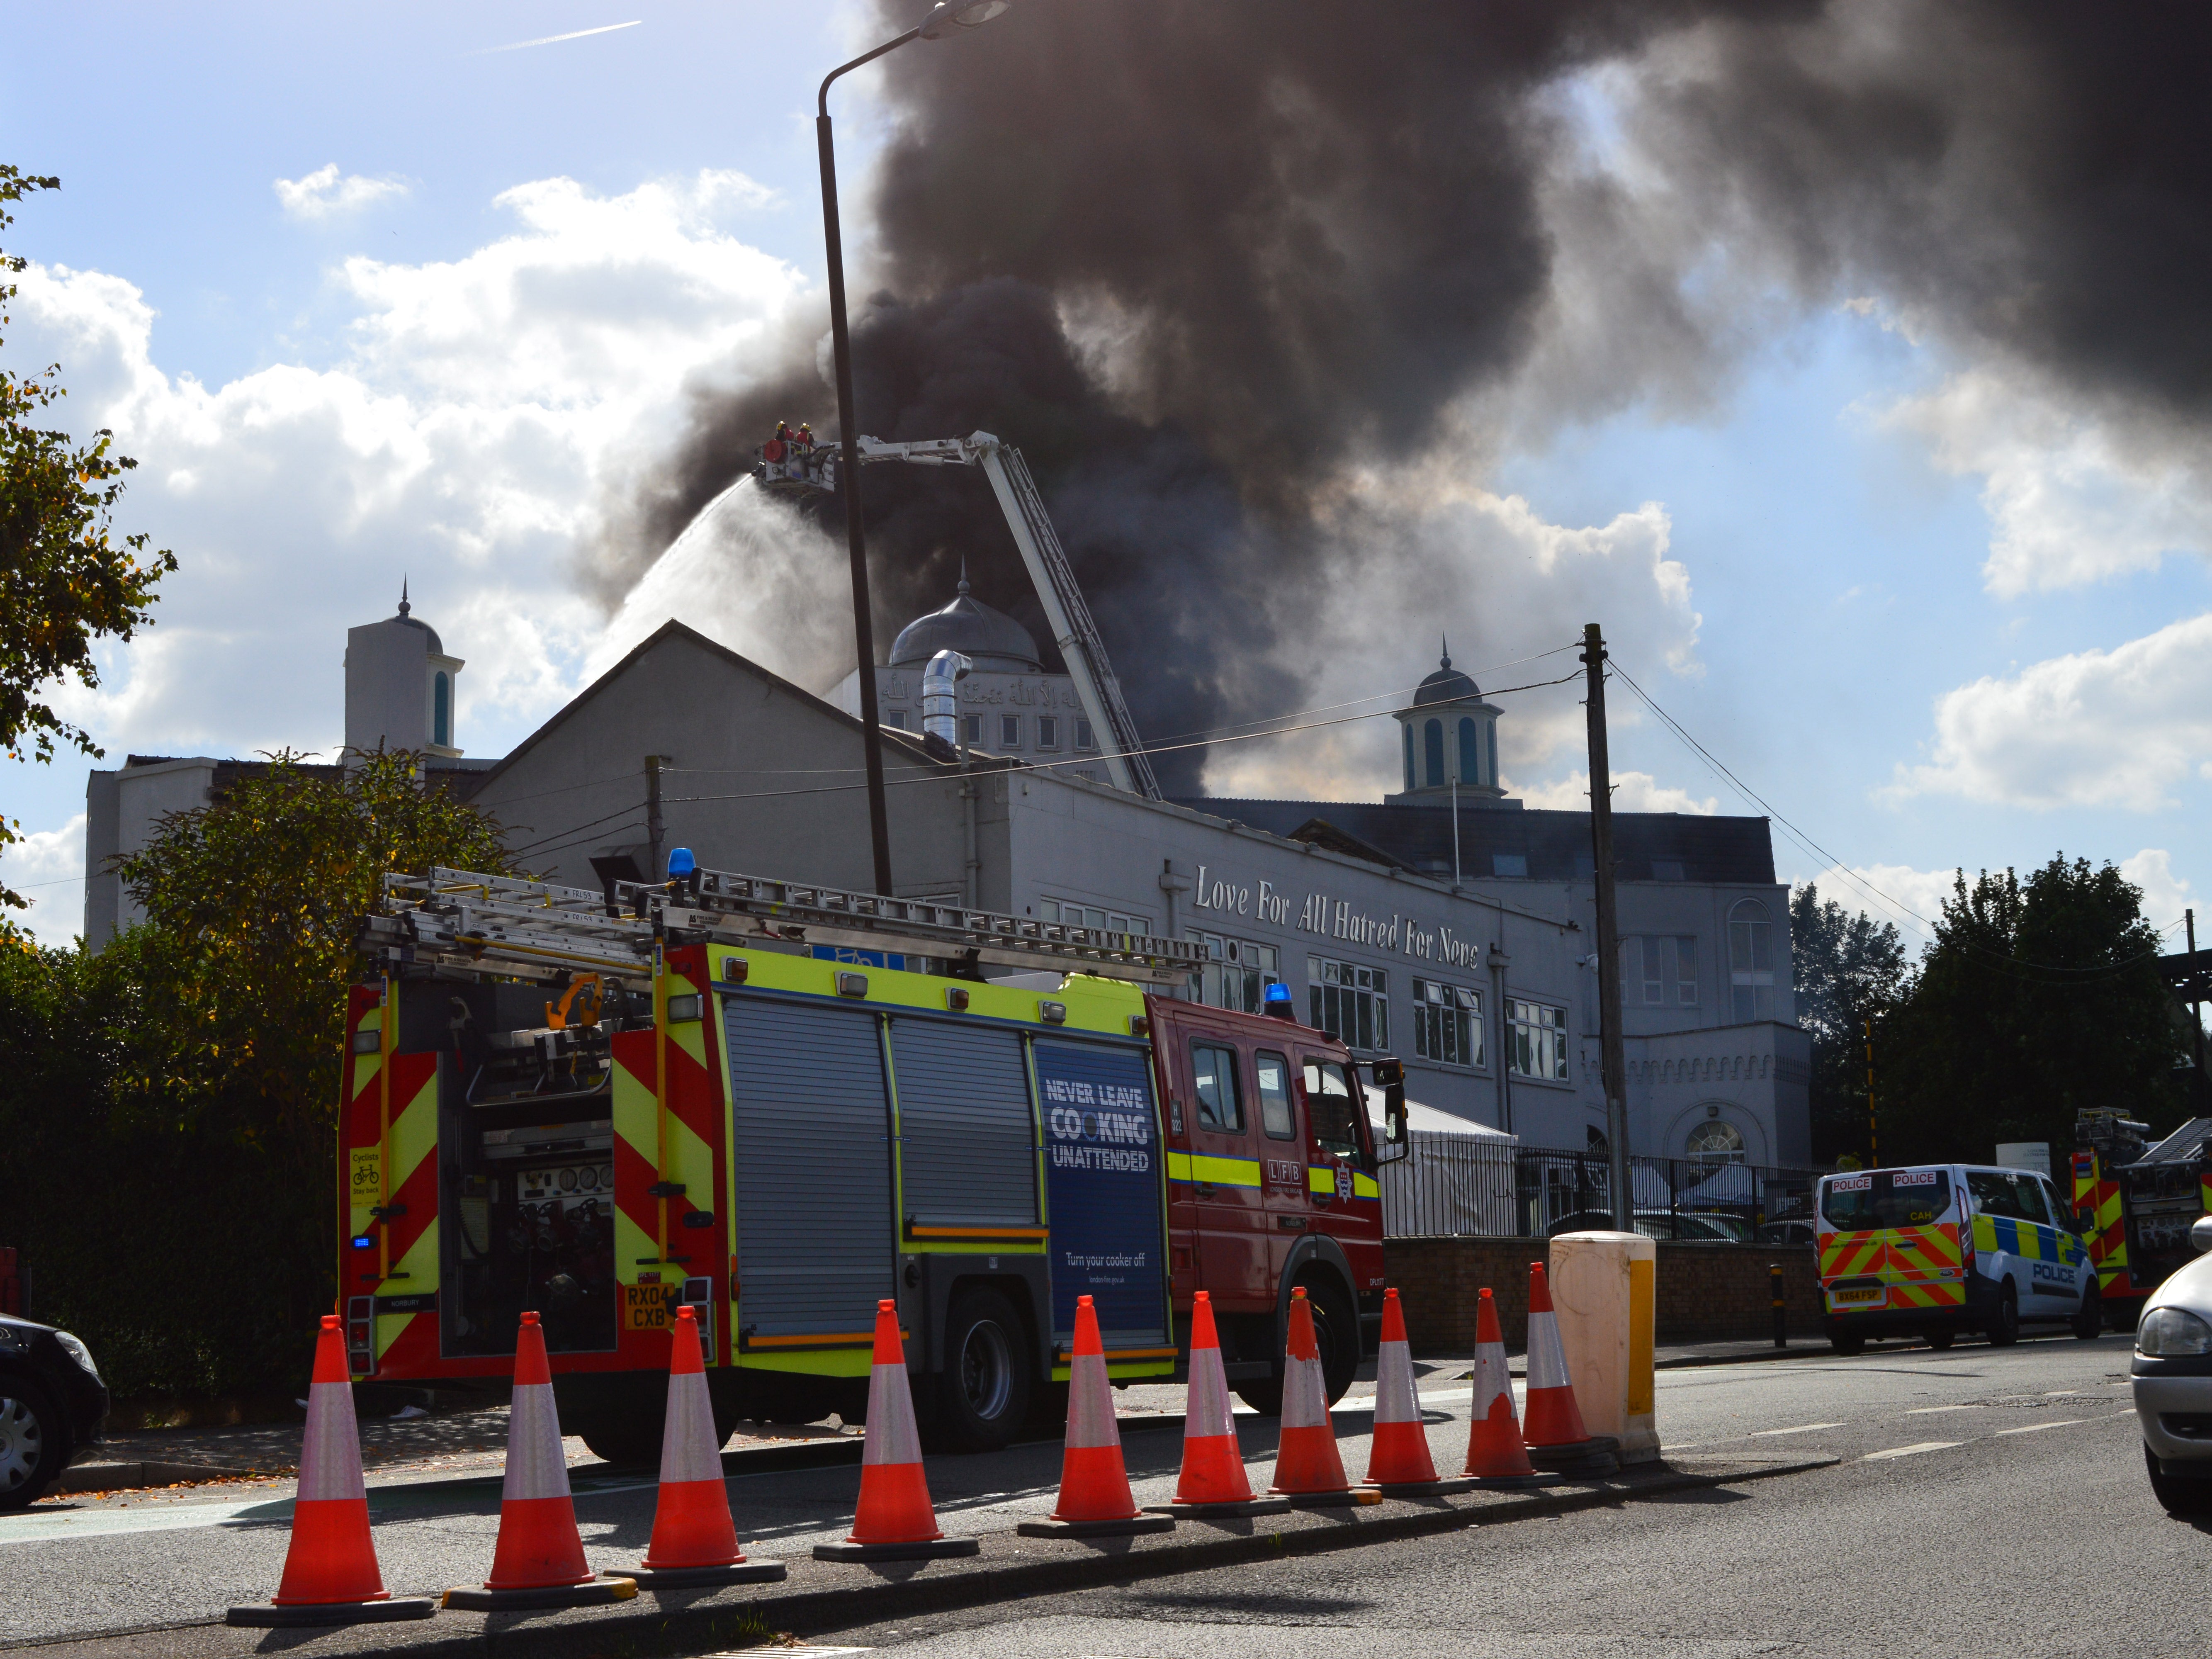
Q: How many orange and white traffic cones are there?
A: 10